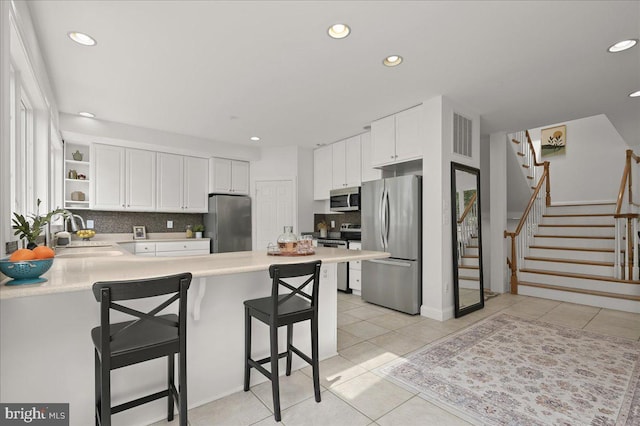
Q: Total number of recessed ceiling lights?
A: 7